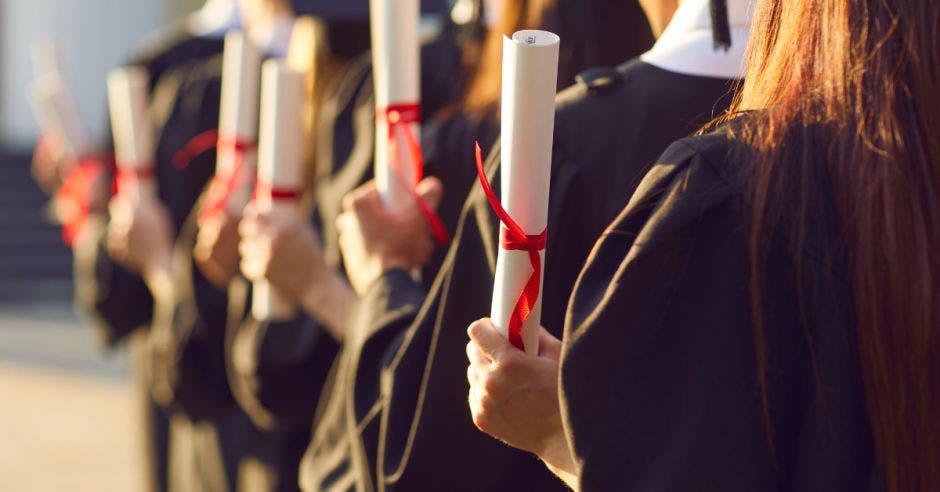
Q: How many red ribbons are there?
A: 6